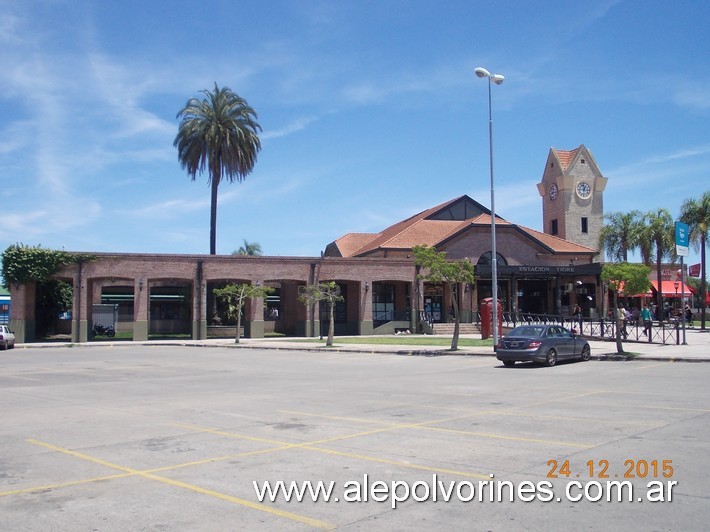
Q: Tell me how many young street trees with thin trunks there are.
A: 4